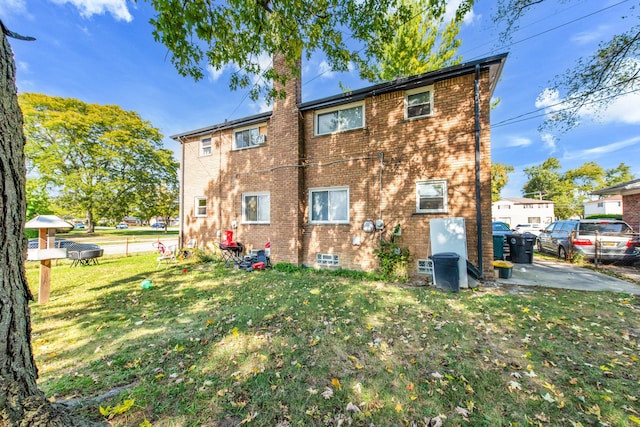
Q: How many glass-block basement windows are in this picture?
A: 2